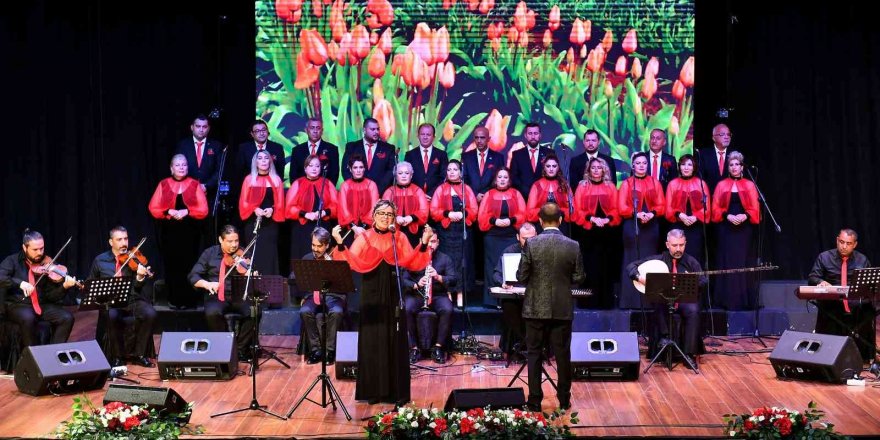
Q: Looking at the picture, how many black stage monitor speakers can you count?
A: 7